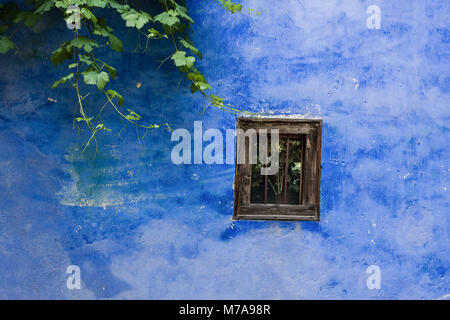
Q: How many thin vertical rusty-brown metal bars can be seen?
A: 2